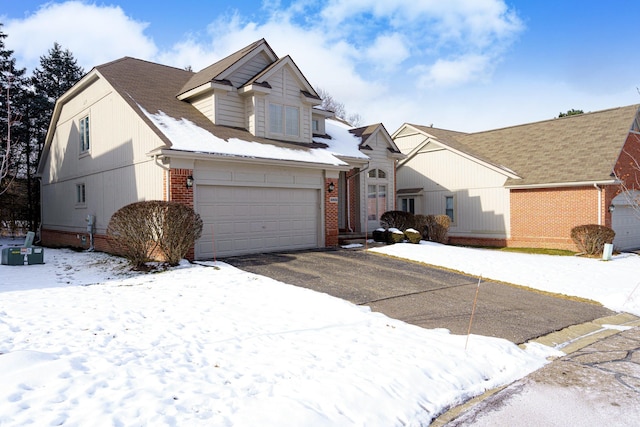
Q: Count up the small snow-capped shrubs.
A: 3